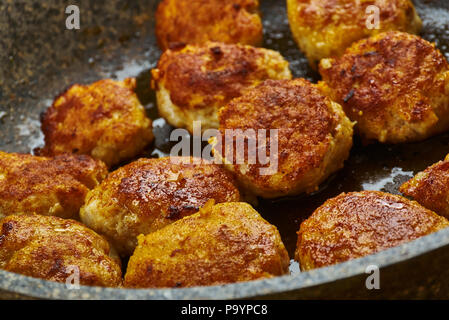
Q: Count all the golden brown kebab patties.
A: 12